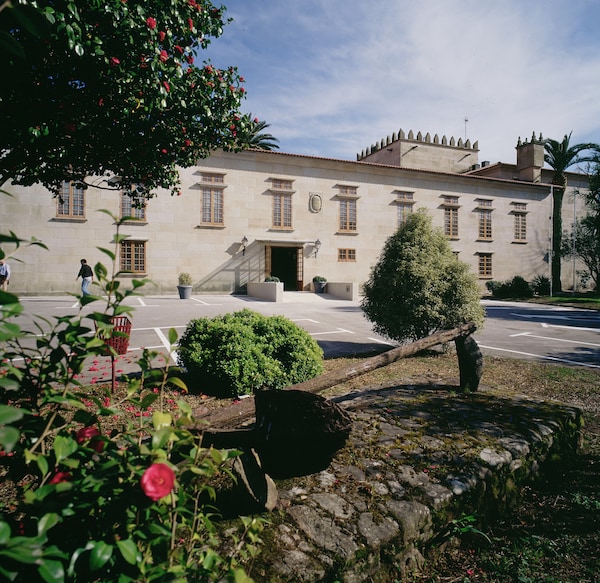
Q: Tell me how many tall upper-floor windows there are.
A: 9